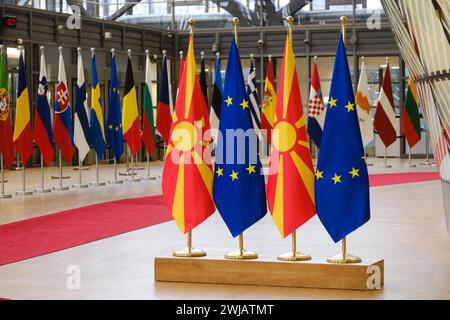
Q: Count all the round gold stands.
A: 4